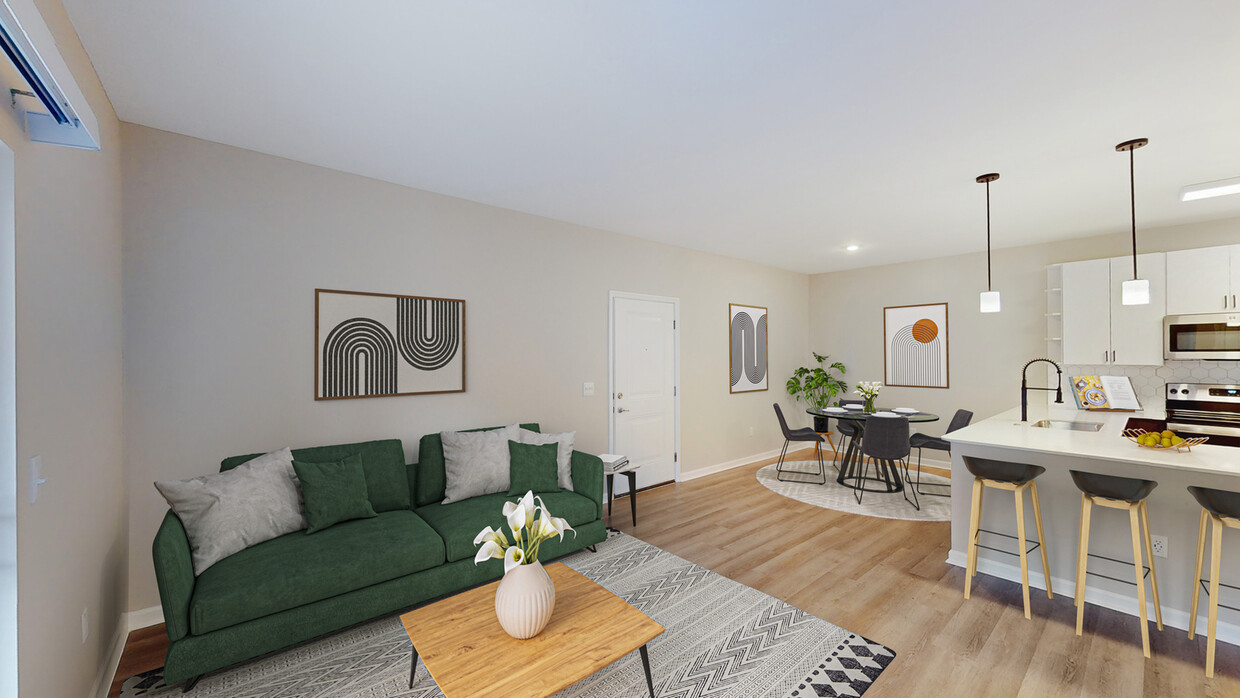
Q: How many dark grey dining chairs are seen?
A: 4